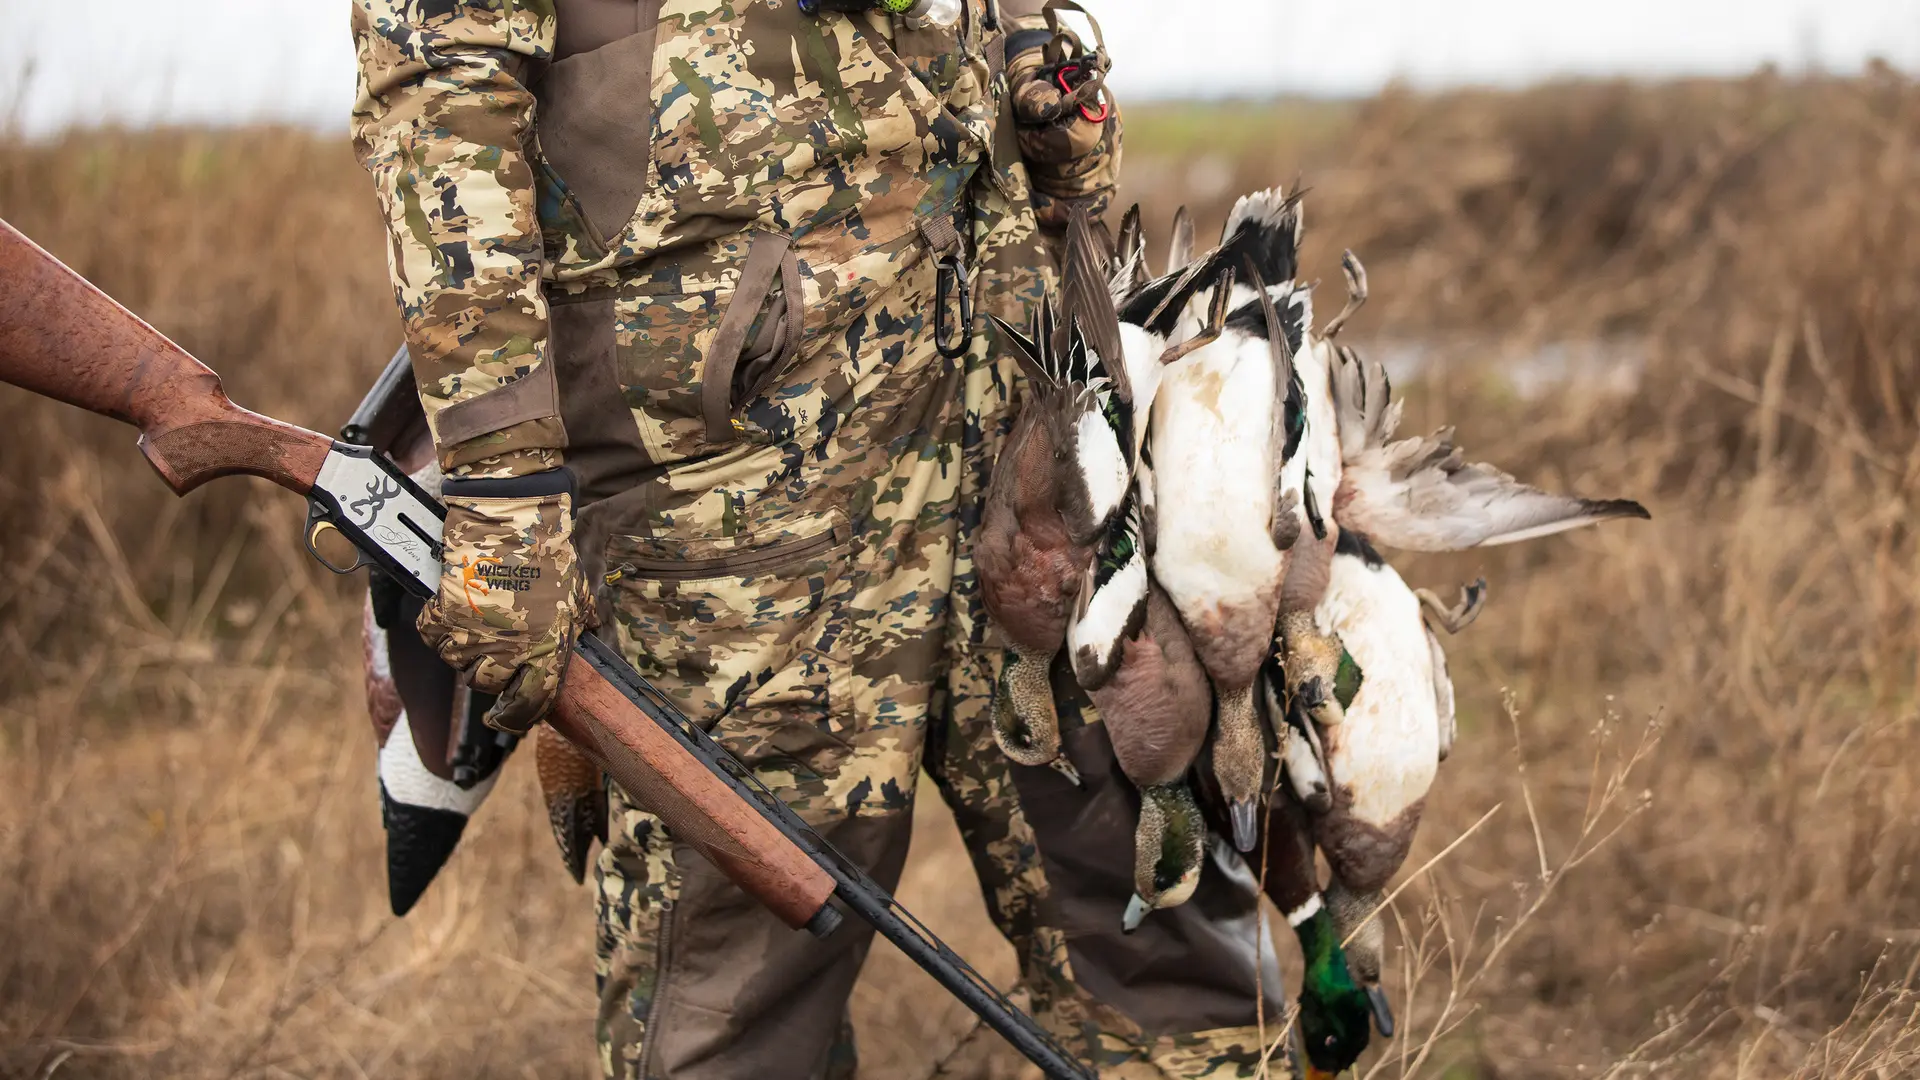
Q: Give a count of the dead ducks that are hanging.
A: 6